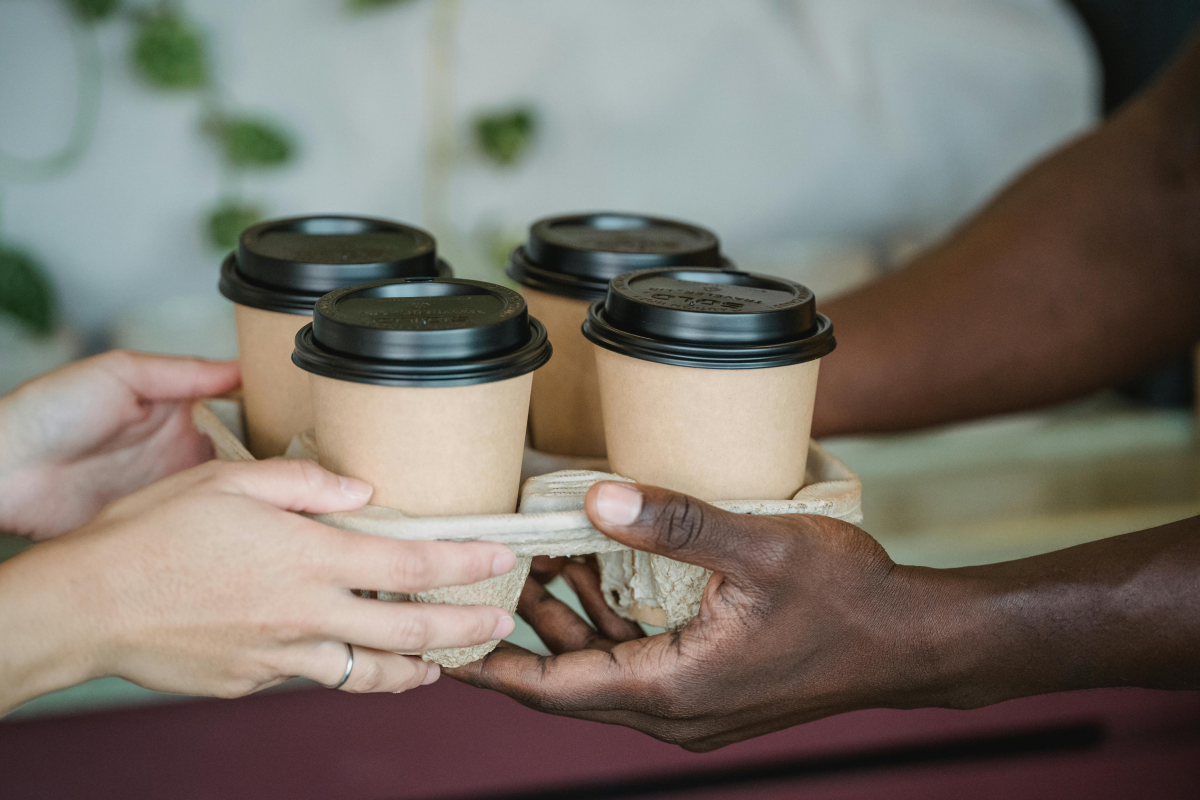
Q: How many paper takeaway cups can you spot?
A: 4